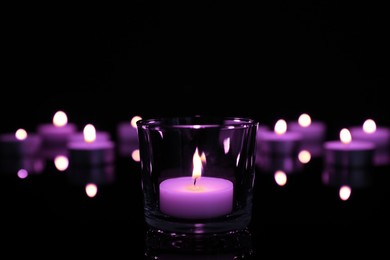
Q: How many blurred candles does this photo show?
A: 8